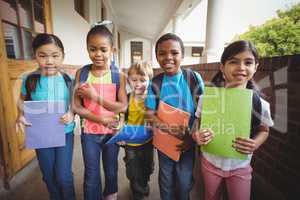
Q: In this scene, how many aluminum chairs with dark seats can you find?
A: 0